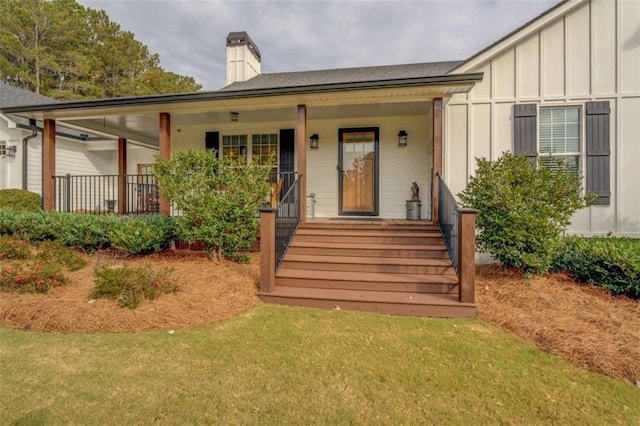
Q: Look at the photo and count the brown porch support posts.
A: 5